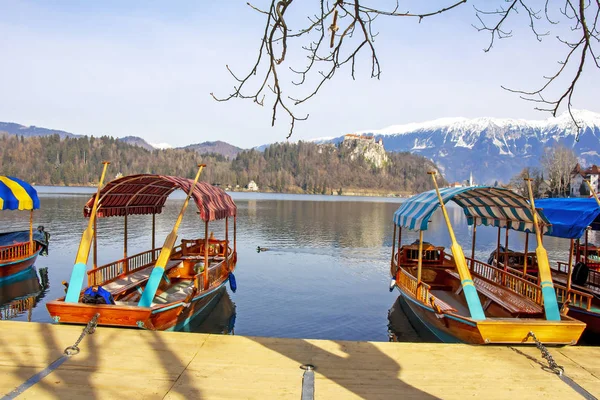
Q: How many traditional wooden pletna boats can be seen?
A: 4